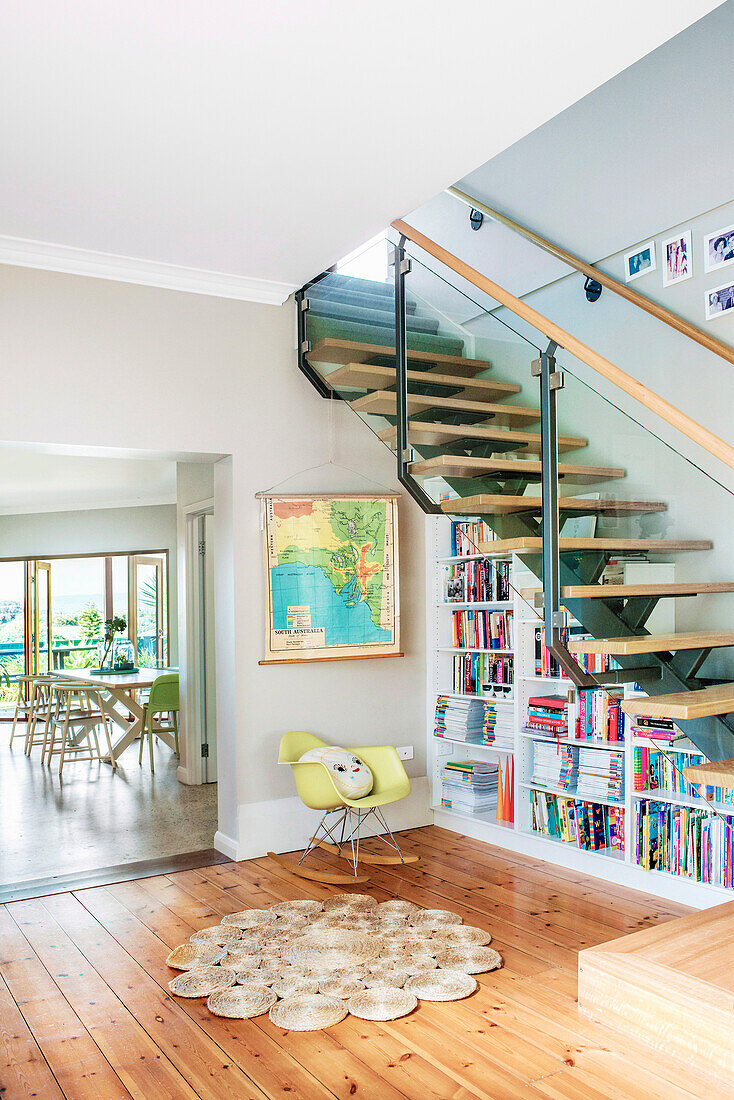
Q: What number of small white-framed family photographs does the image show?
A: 4